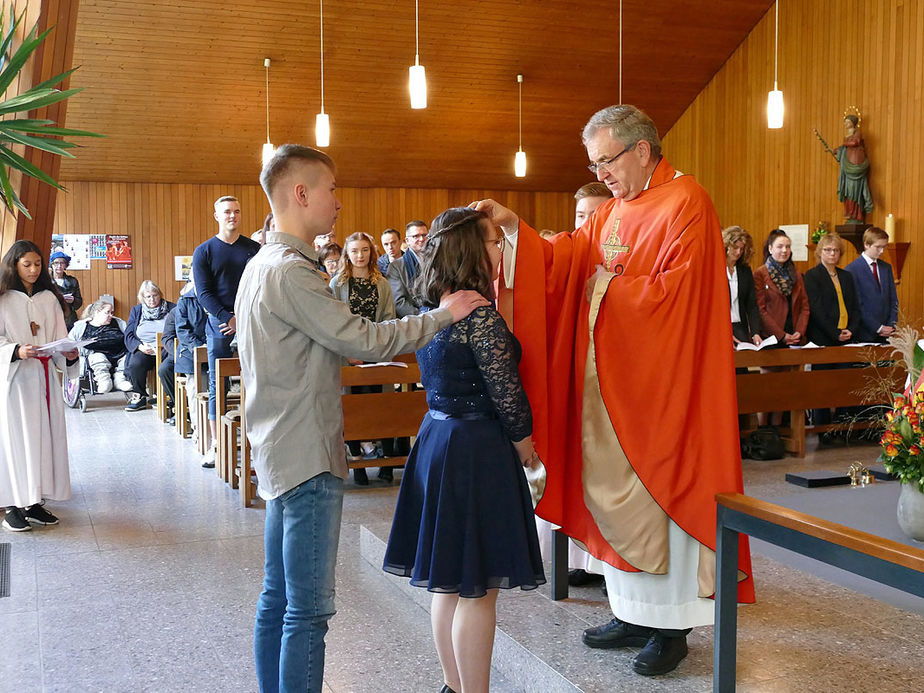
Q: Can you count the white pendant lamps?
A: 5